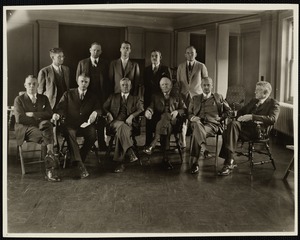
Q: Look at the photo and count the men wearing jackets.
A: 11